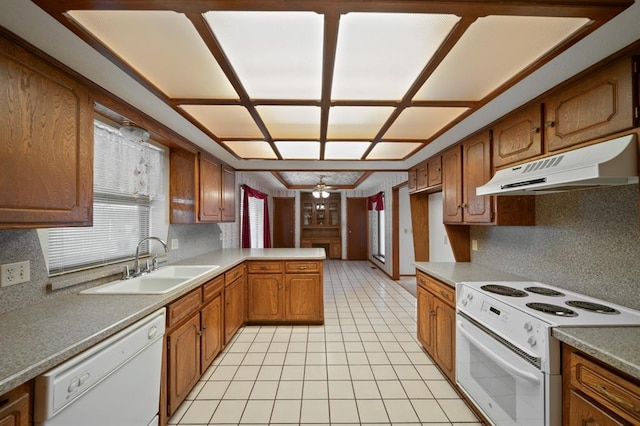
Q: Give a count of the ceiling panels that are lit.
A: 12